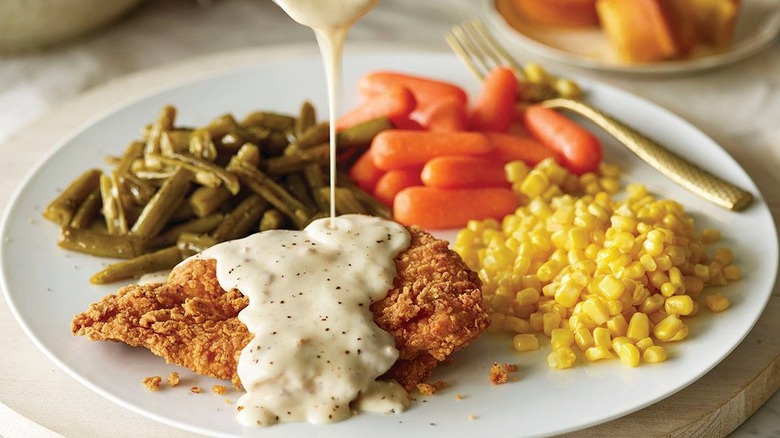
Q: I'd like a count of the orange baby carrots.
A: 11